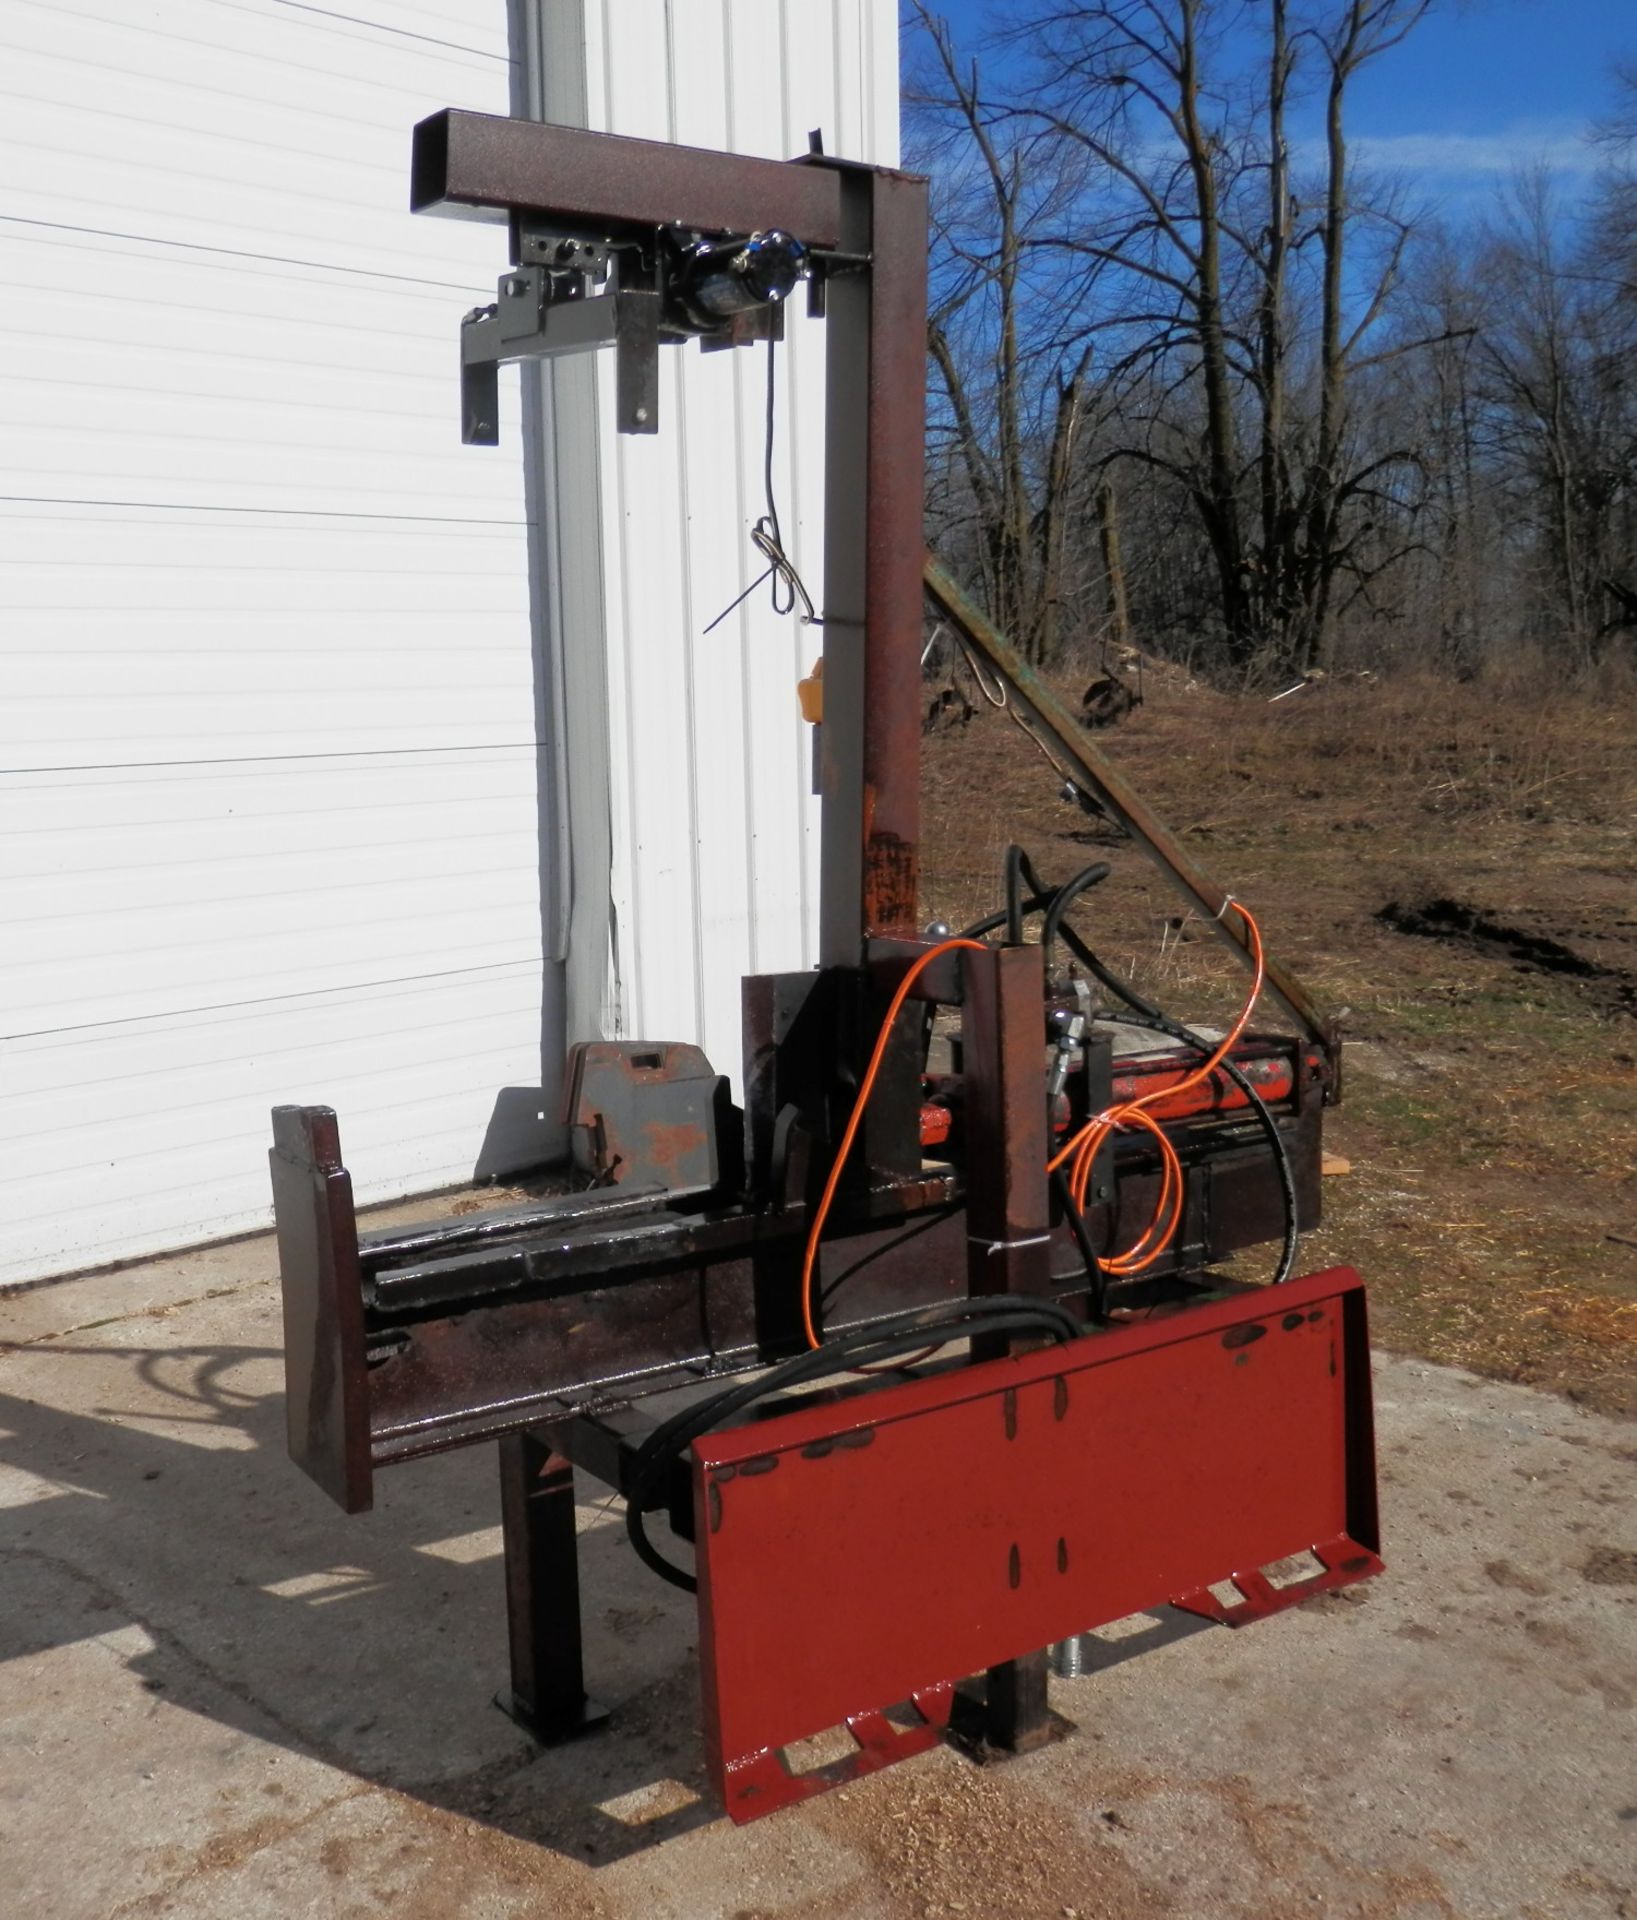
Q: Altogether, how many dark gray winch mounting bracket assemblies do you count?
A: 1